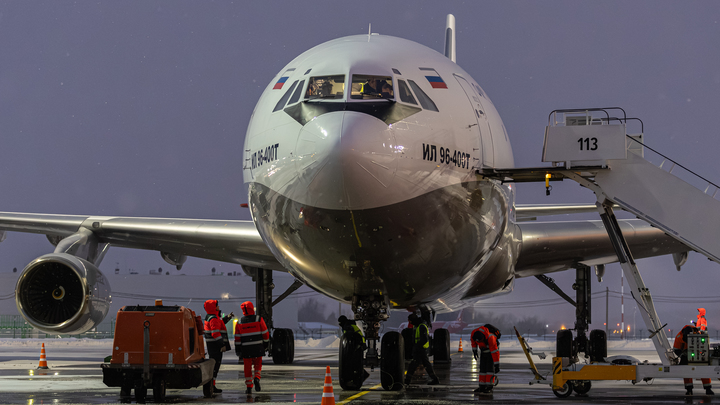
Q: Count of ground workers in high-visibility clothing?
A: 7